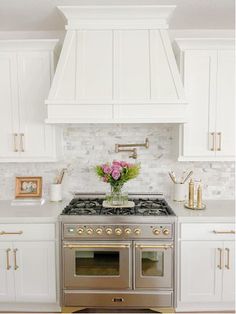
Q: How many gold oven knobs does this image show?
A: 9